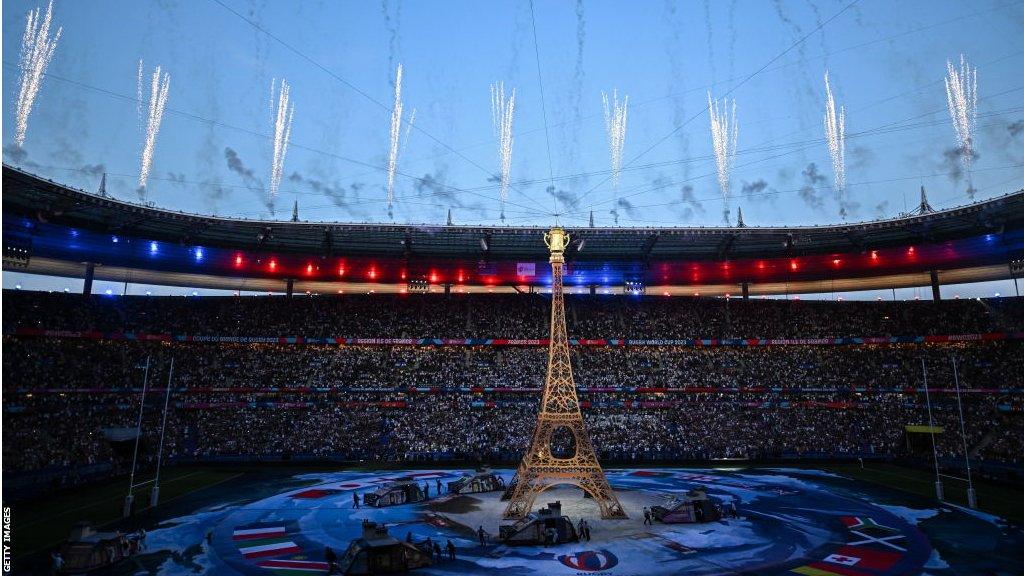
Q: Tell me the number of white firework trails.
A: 9